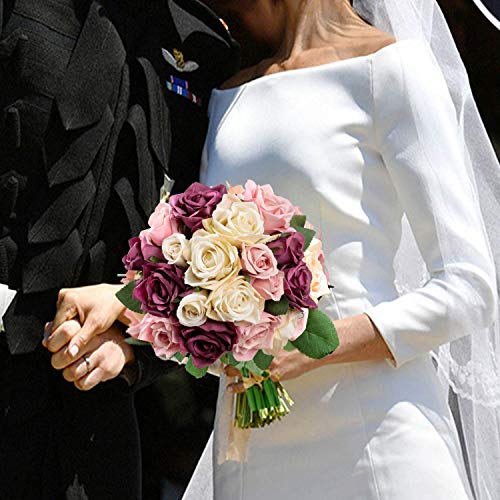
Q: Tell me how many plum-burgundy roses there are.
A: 6